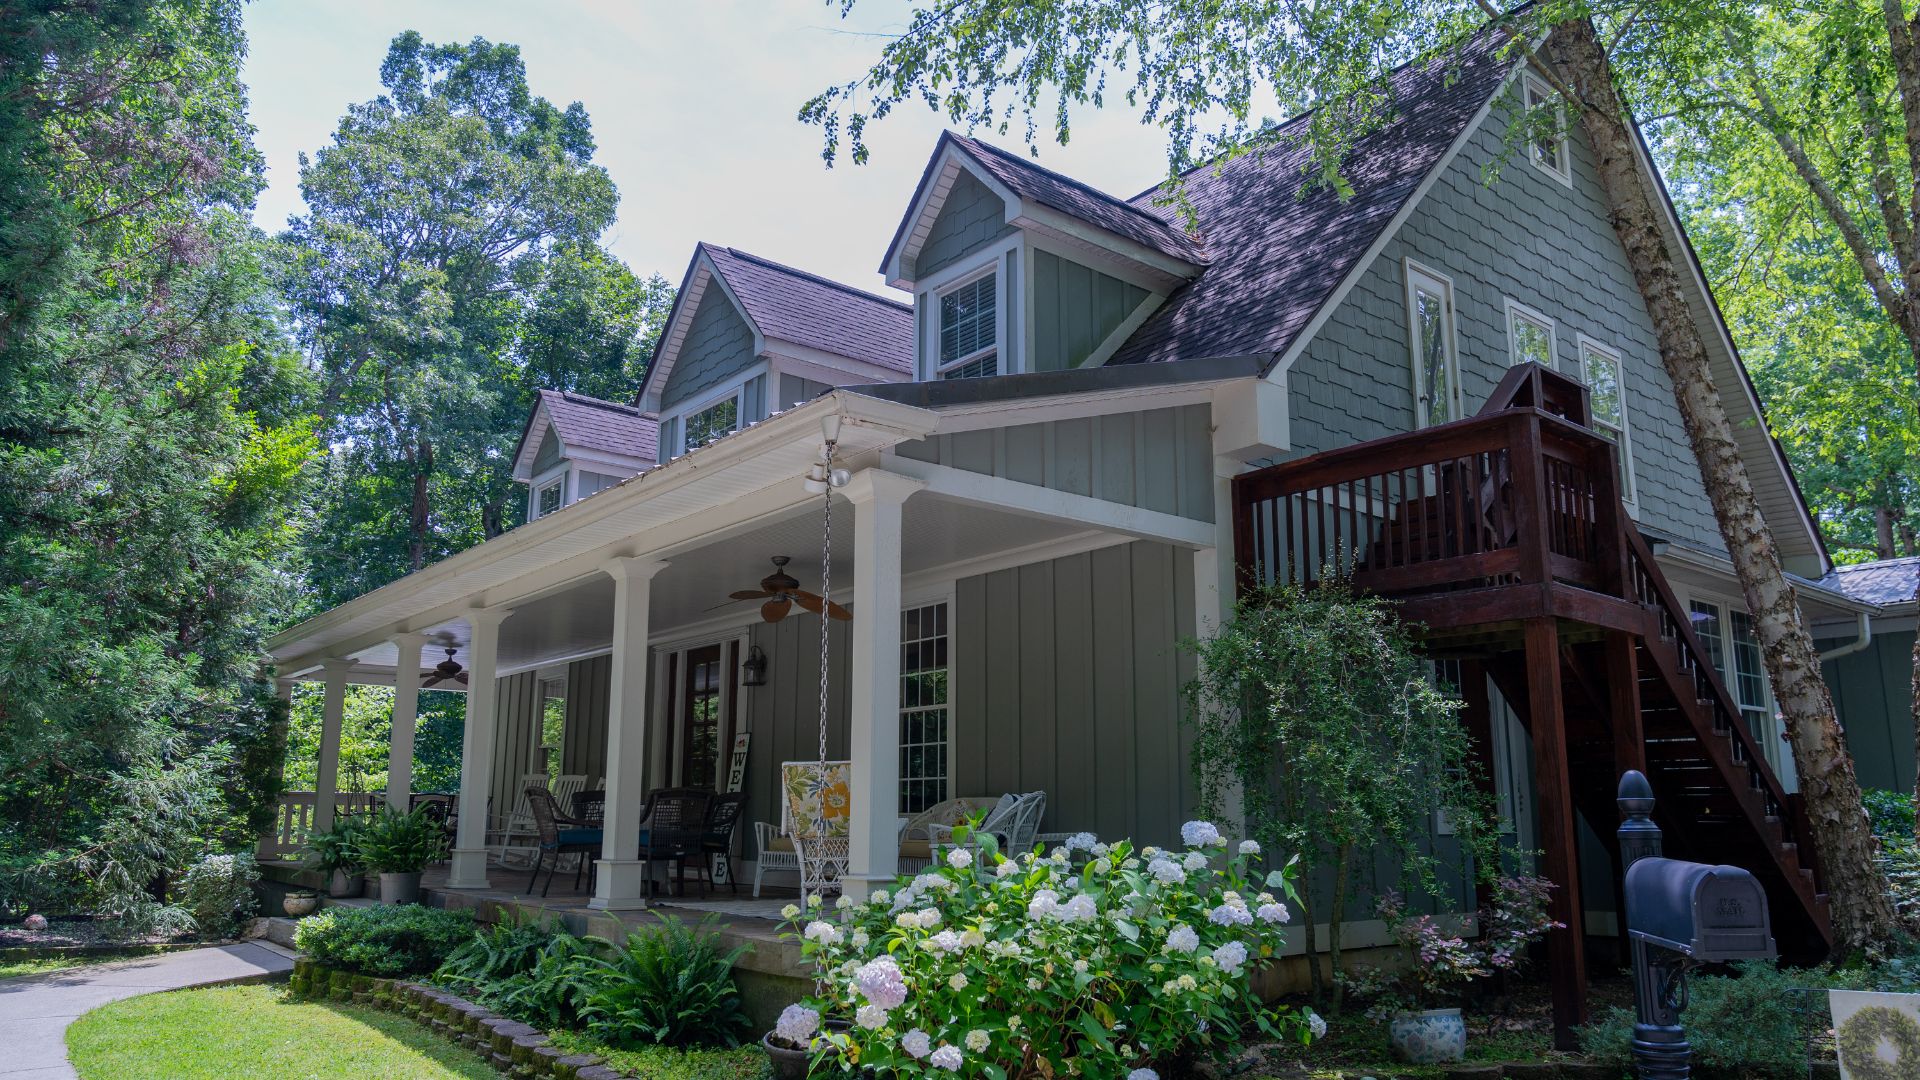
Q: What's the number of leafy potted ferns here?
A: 2